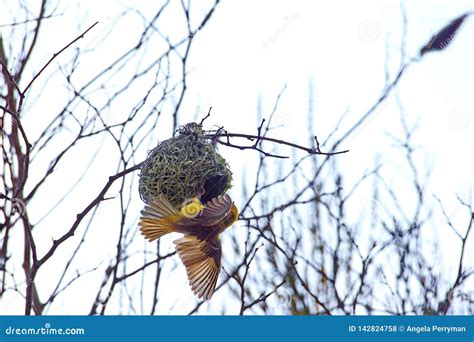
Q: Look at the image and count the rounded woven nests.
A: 1